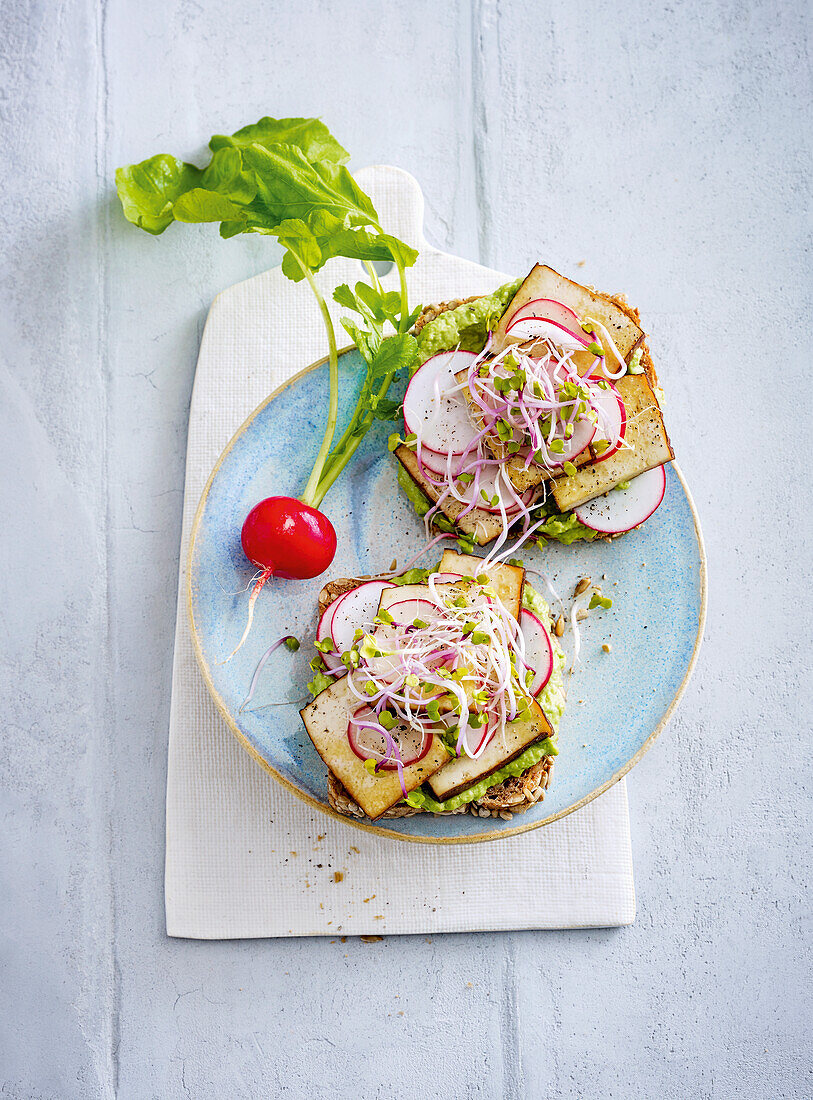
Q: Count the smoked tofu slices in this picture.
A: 8